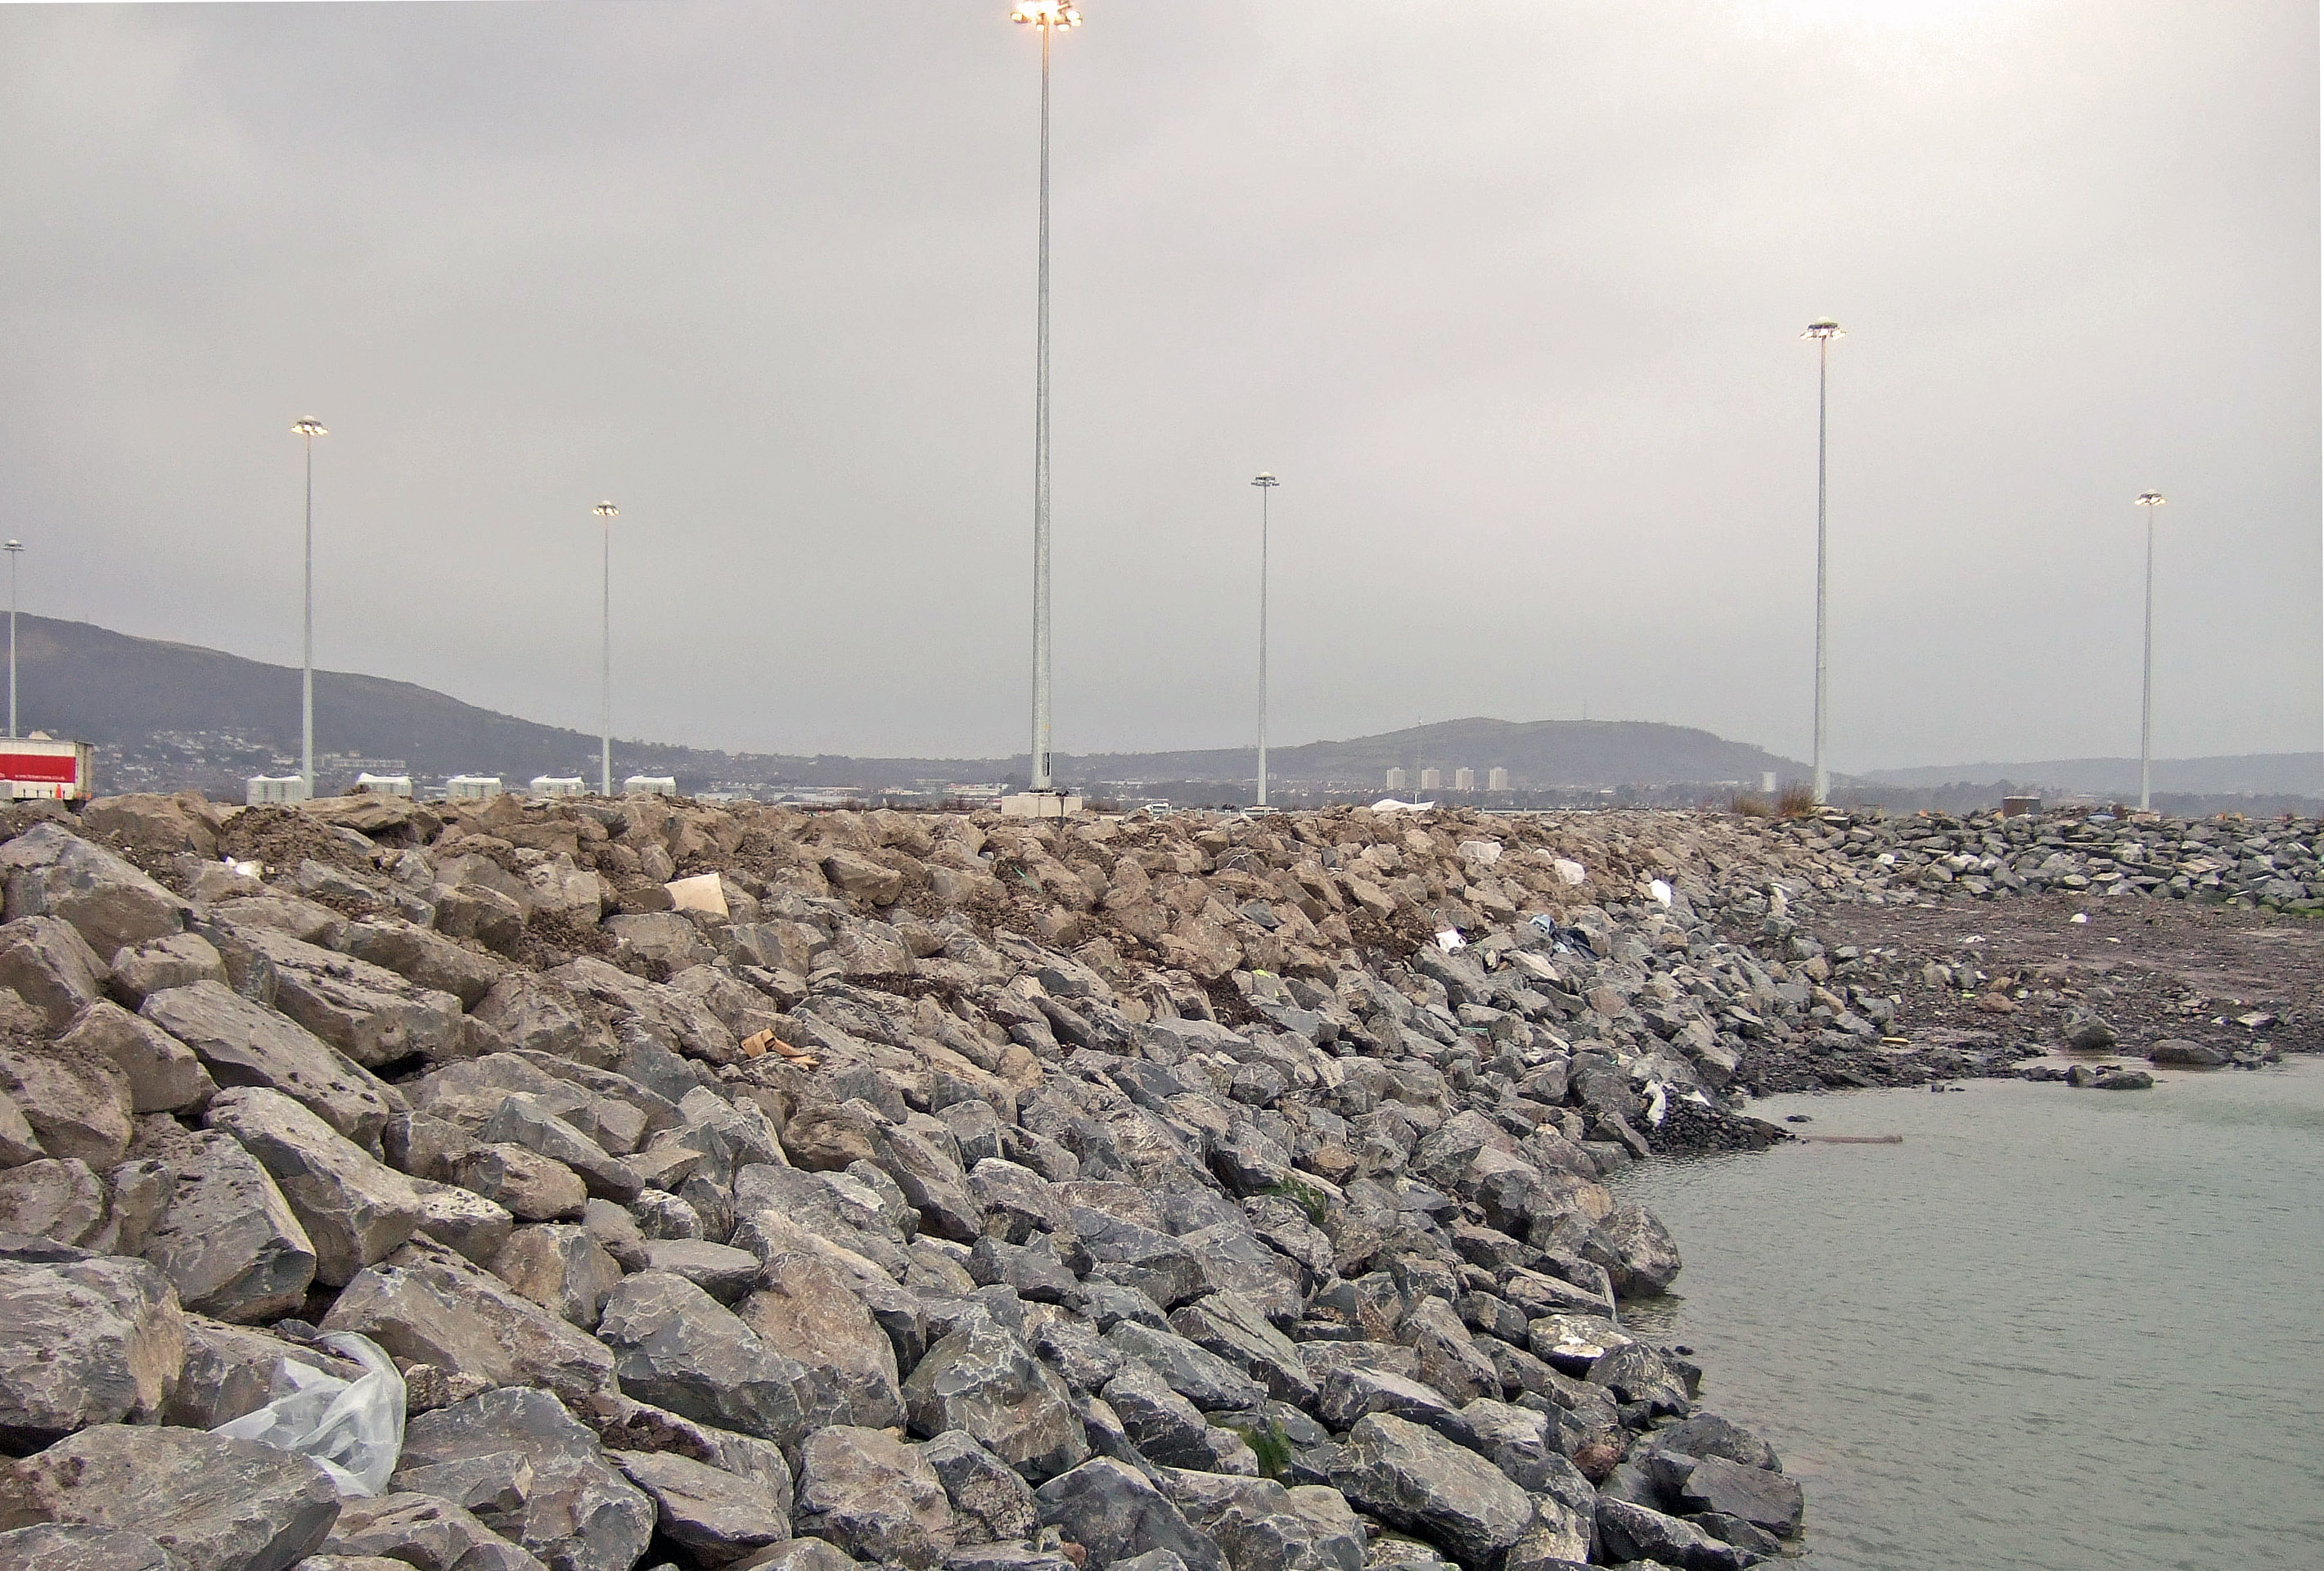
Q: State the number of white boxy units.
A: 5